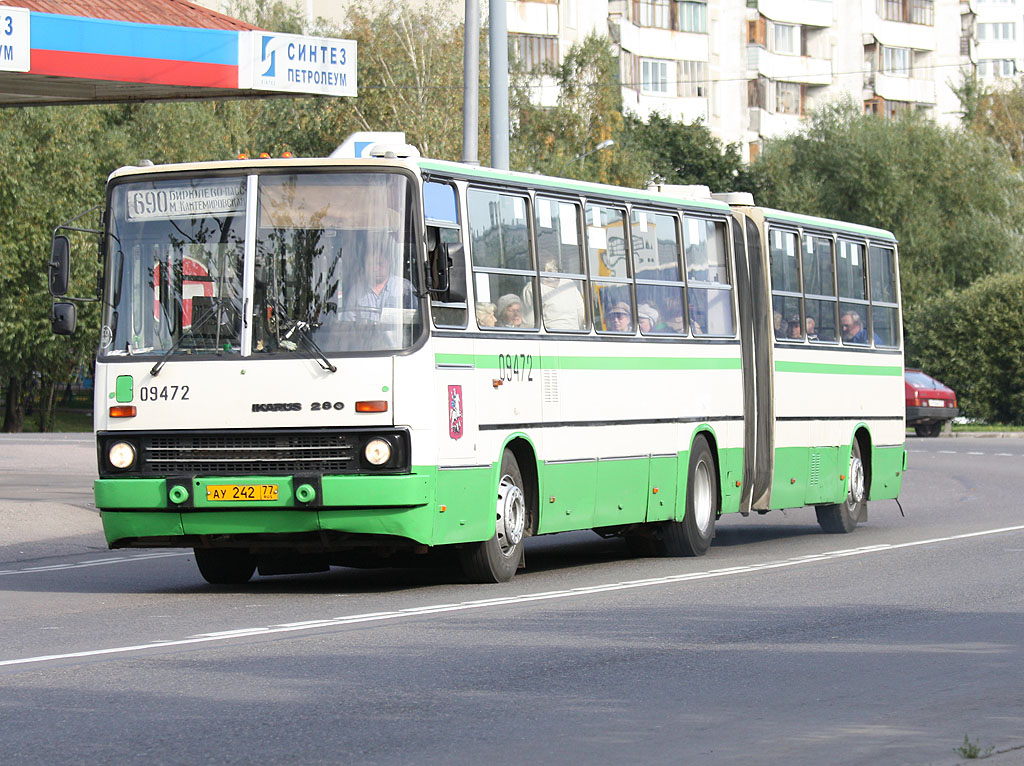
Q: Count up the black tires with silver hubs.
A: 3